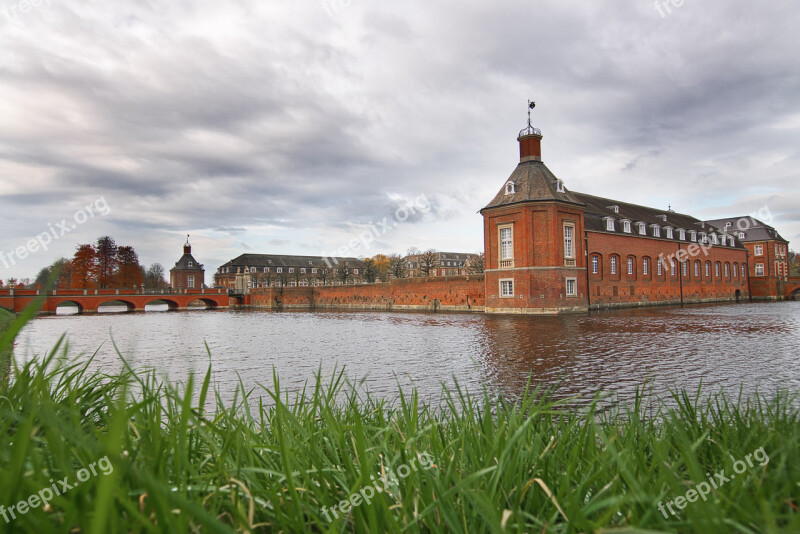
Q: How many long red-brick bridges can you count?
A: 1